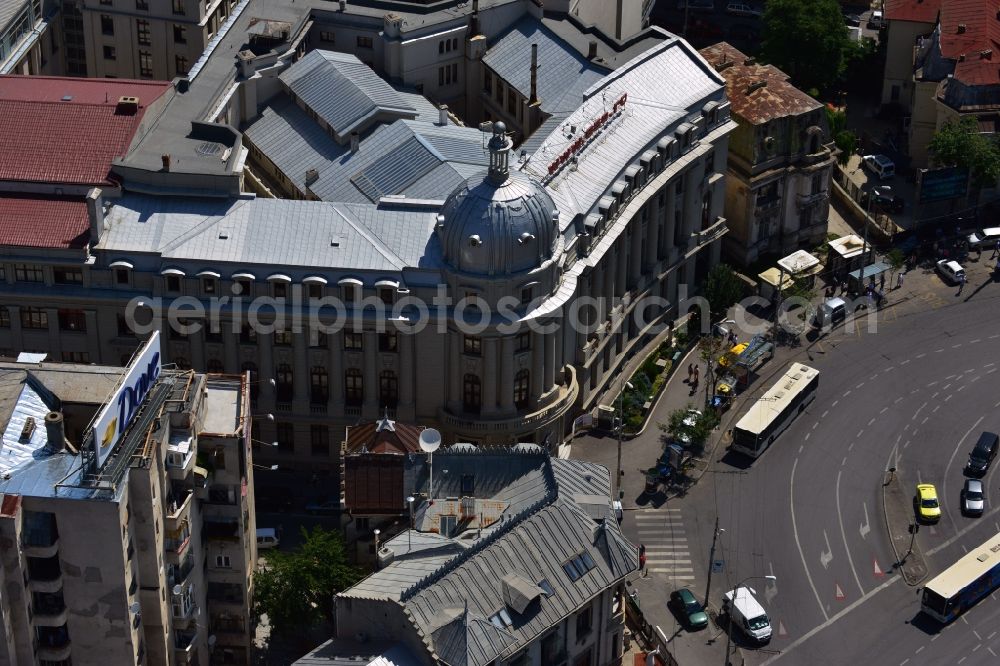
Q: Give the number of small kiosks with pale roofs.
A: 3